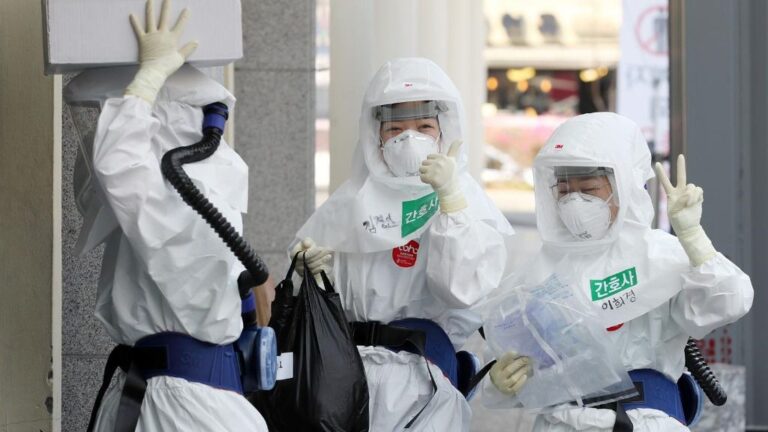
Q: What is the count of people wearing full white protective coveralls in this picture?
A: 3